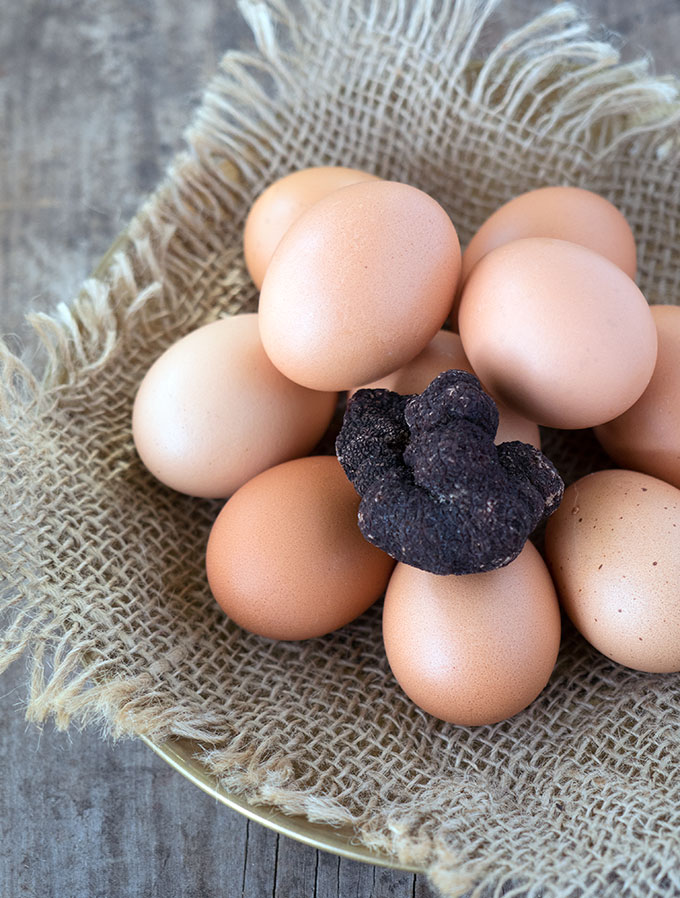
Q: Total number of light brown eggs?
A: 10